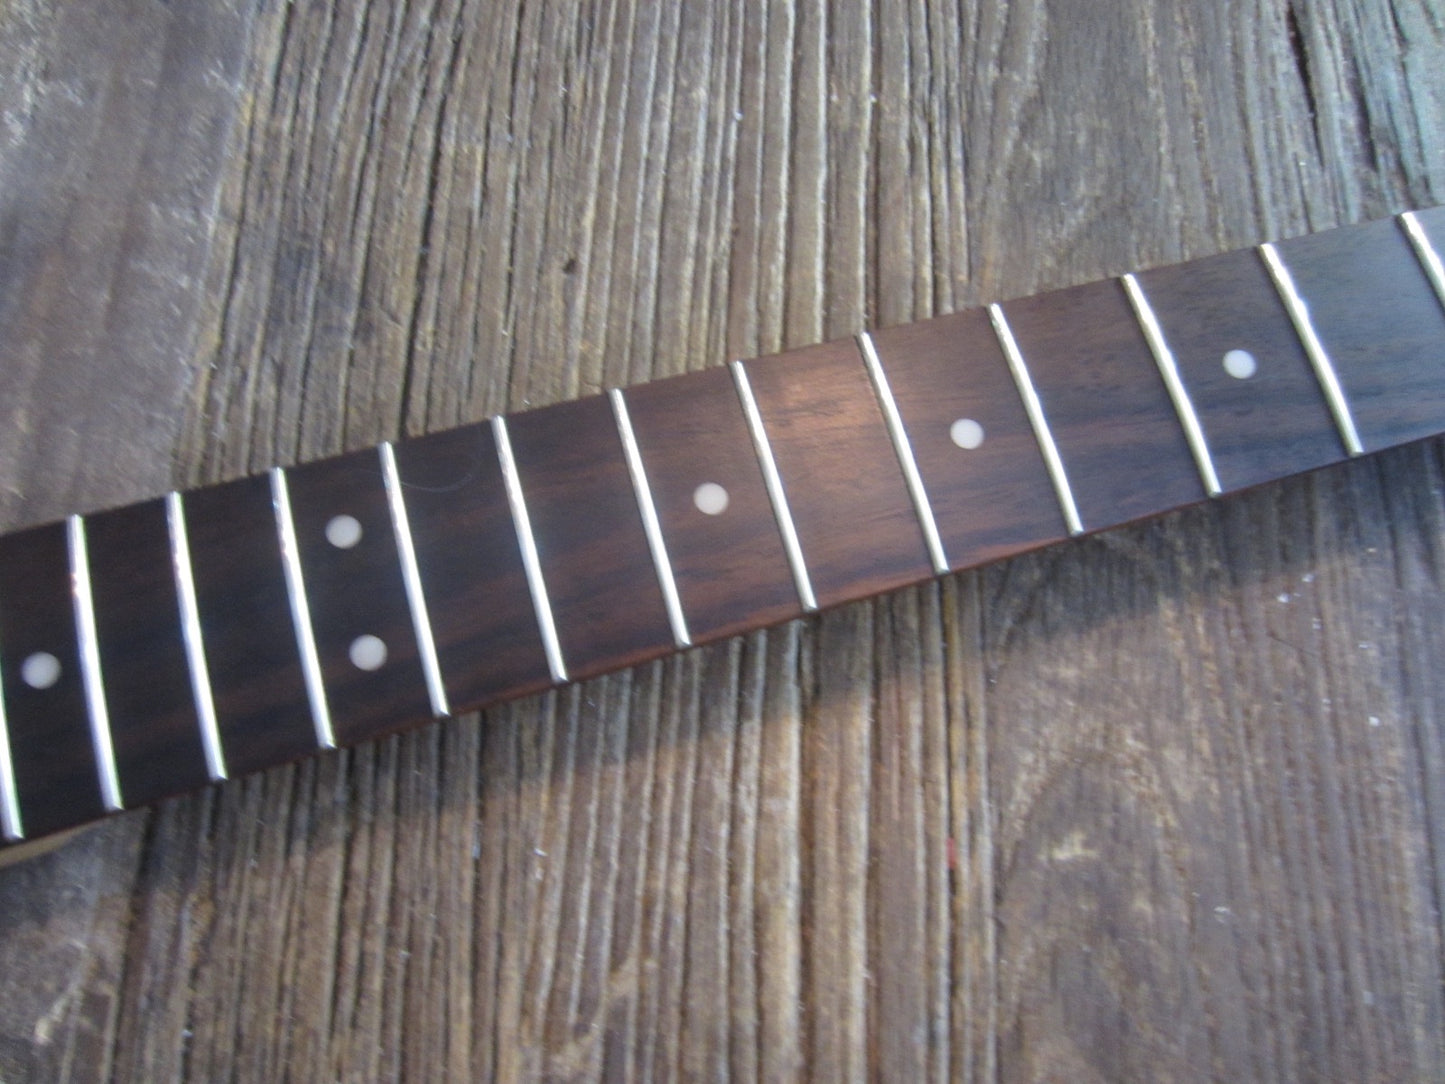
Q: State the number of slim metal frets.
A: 13